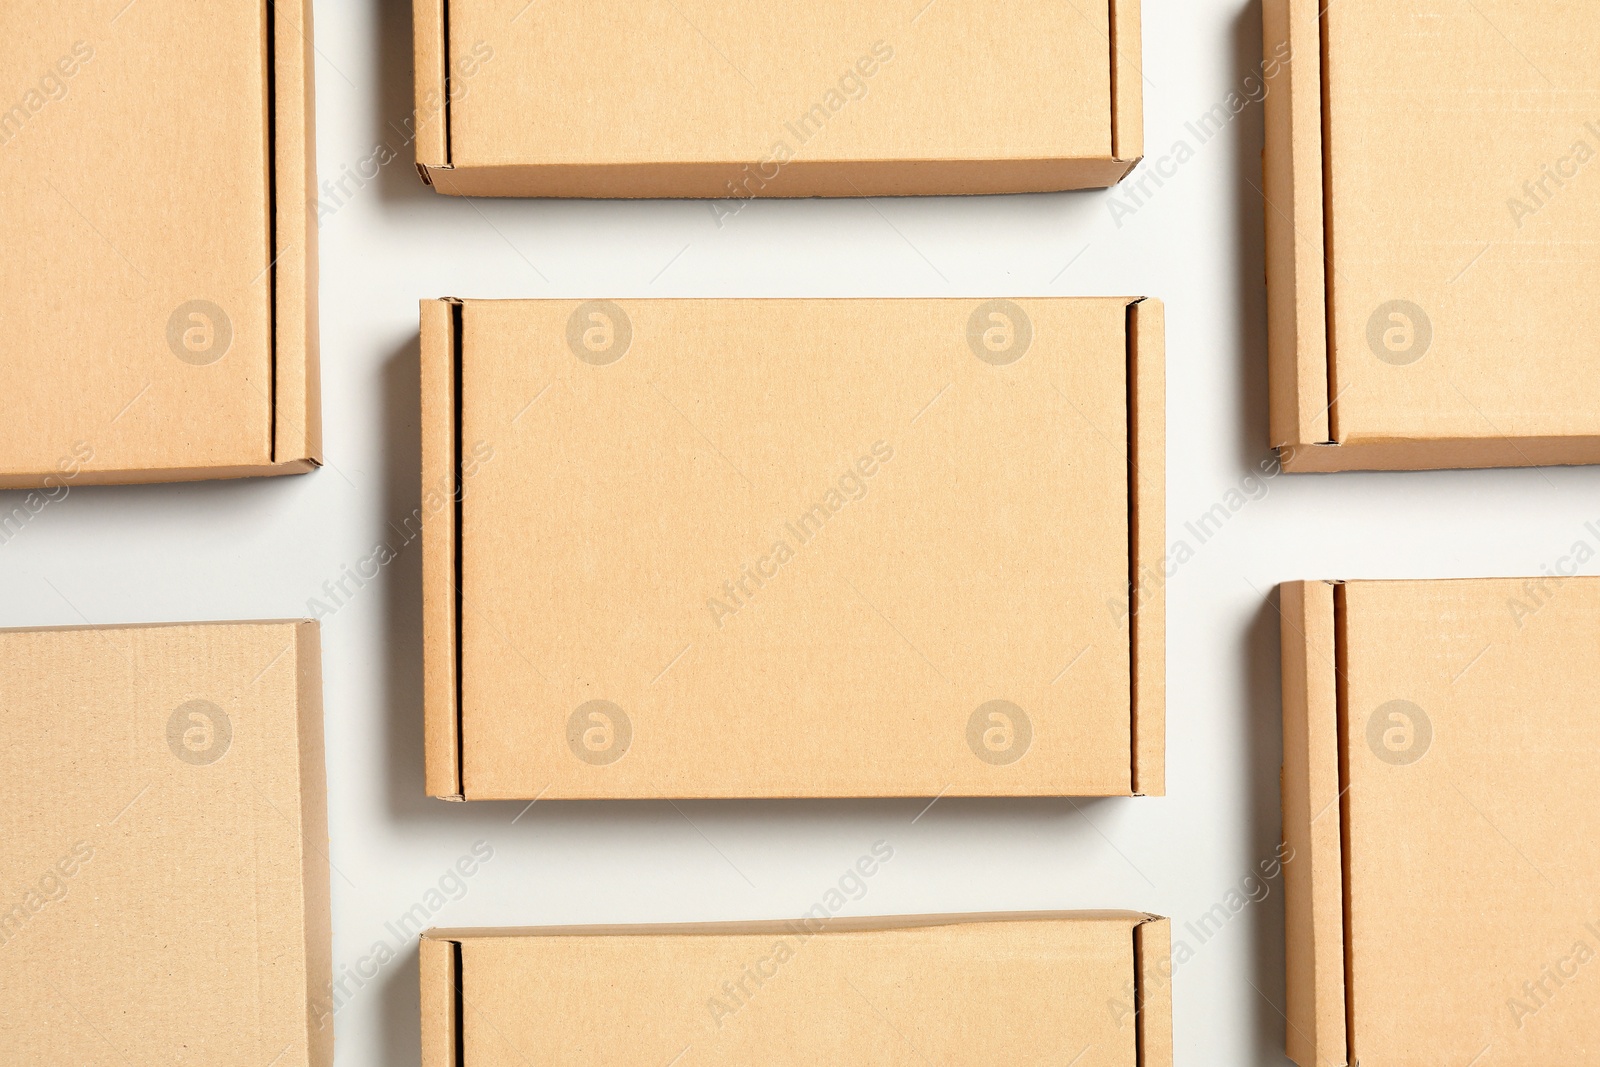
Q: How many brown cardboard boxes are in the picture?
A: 7